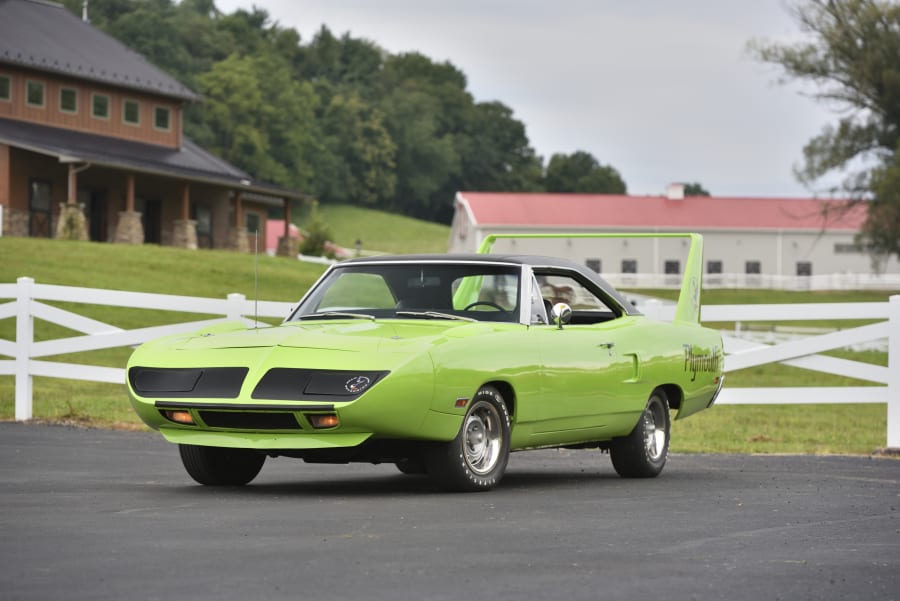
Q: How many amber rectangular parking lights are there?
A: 2